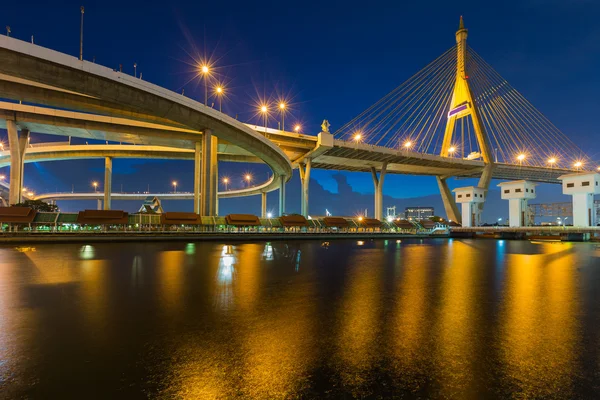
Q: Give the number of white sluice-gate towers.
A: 3